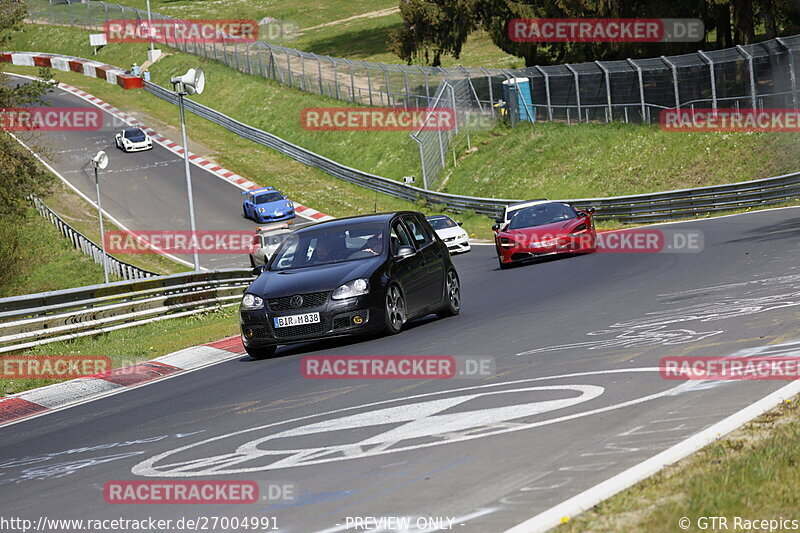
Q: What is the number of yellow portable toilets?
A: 0